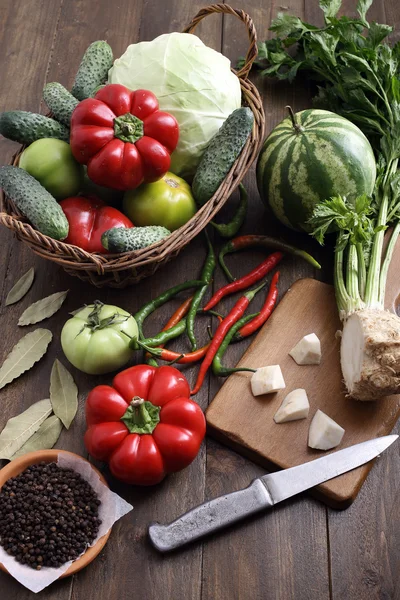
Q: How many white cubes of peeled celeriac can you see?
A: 4